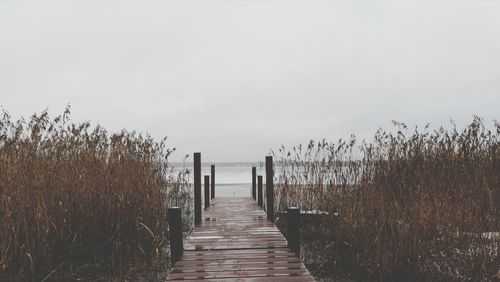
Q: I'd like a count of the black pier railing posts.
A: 8